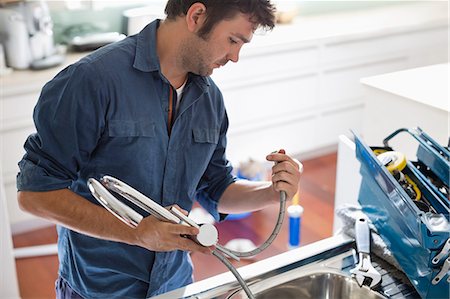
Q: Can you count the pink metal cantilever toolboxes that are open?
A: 0